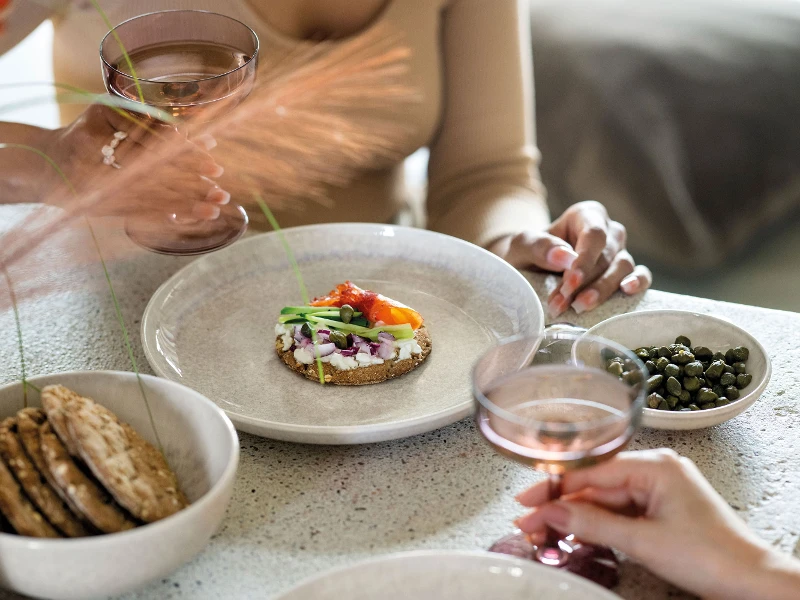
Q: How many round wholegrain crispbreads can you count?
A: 6